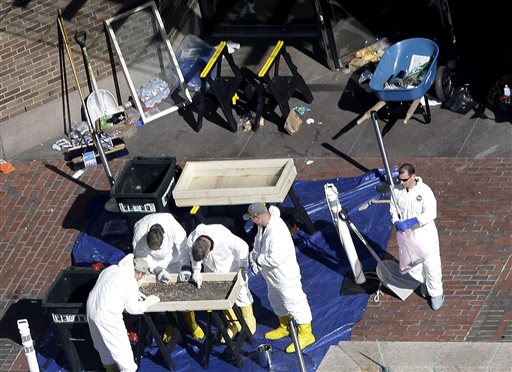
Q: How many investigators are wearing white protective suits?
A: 5